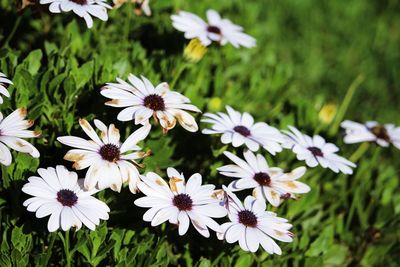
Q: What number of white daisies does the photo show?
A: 13